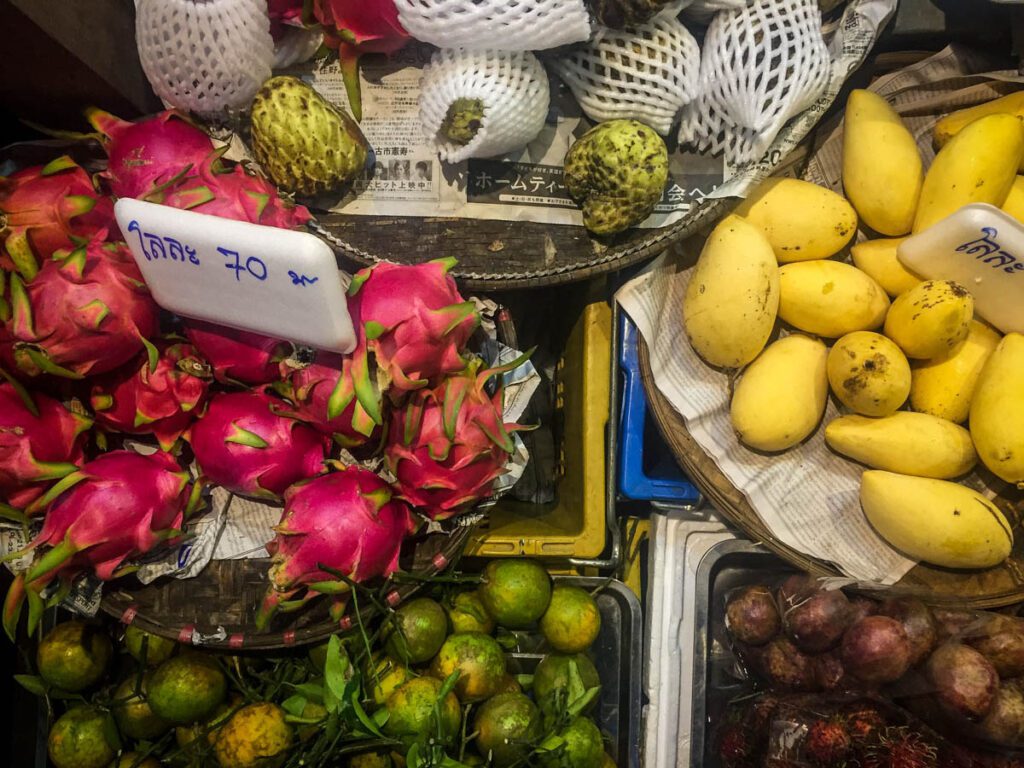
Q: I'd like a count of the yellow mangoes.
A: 15